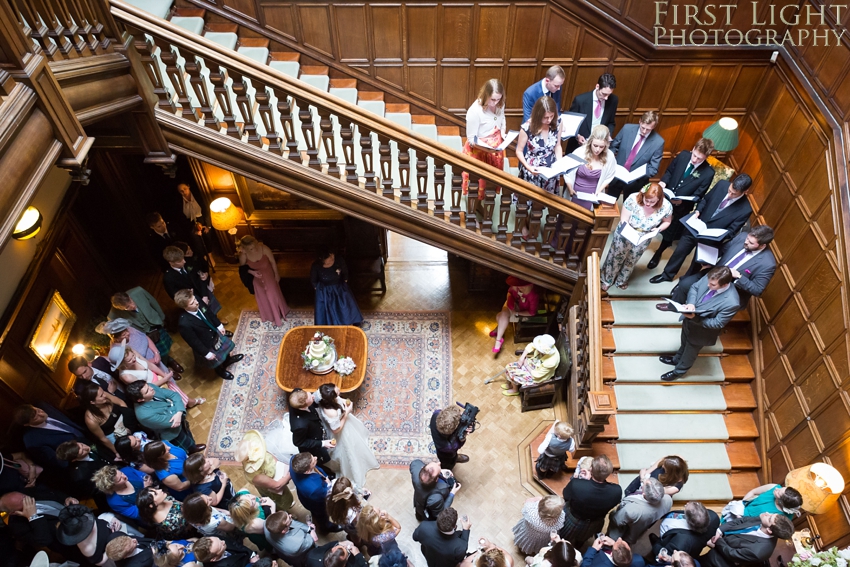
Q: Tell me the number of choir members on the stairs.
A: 11